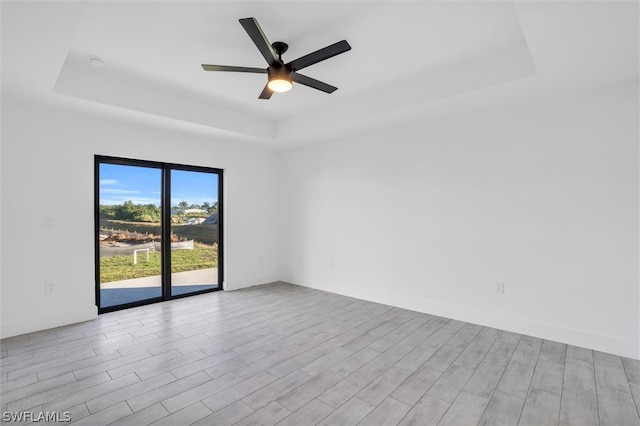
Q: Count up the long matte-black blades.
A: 5